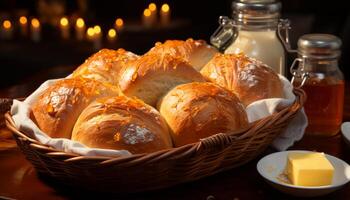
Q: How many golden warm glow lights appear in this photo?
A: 12